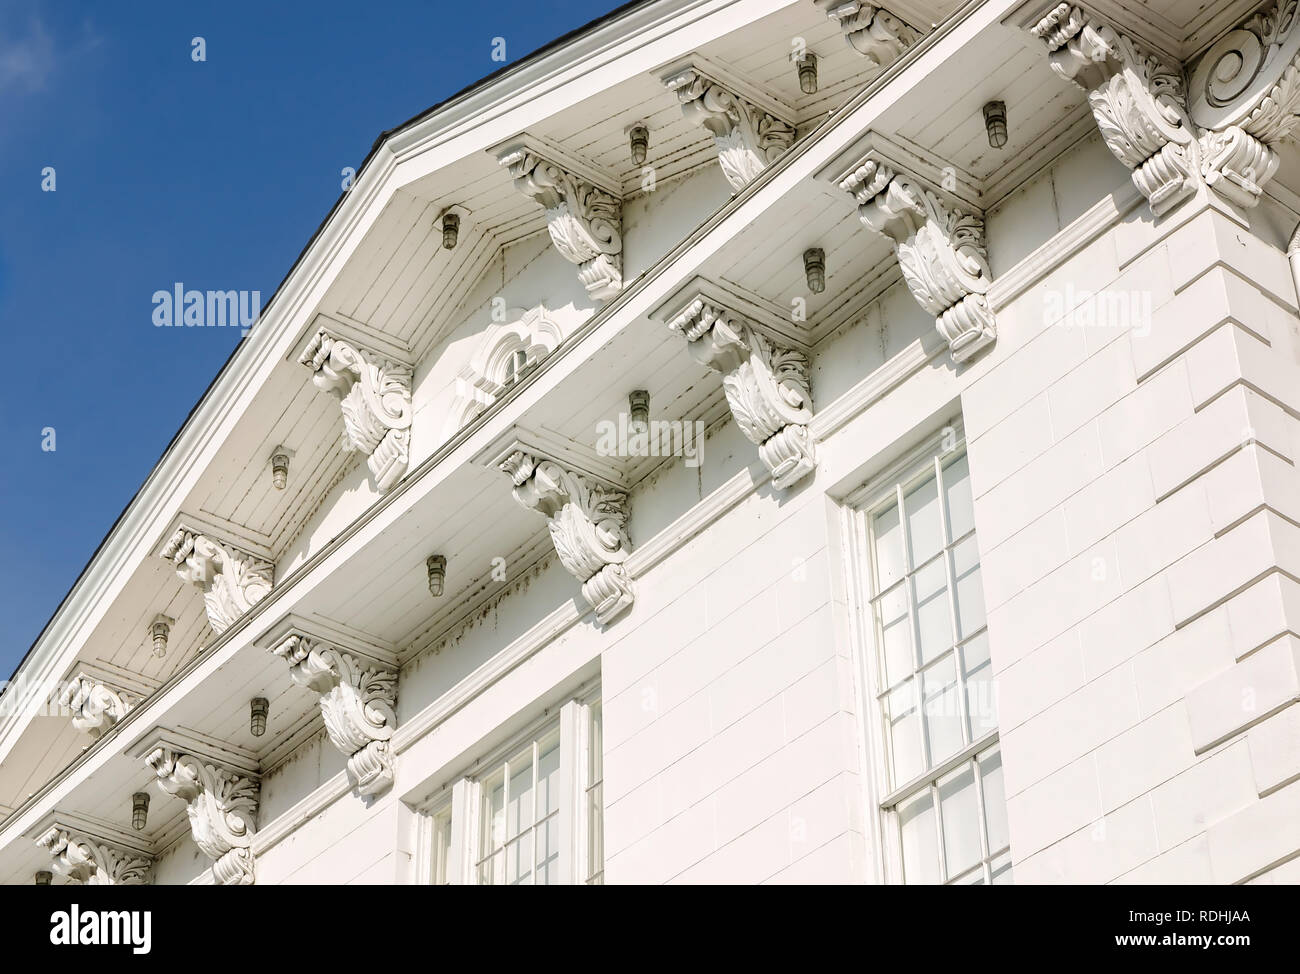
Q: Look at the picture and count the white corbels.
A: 14